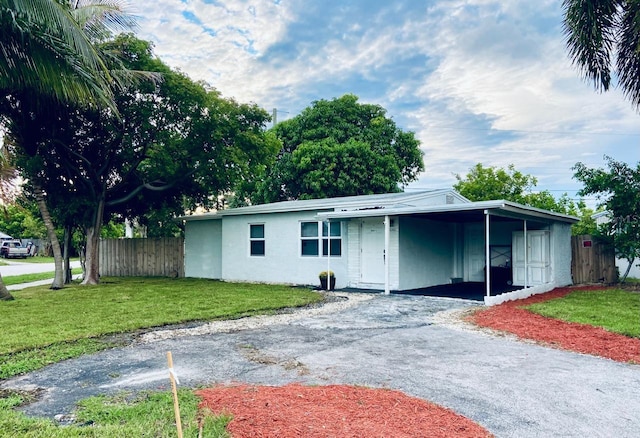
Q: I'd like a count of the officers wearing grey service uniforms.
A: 0